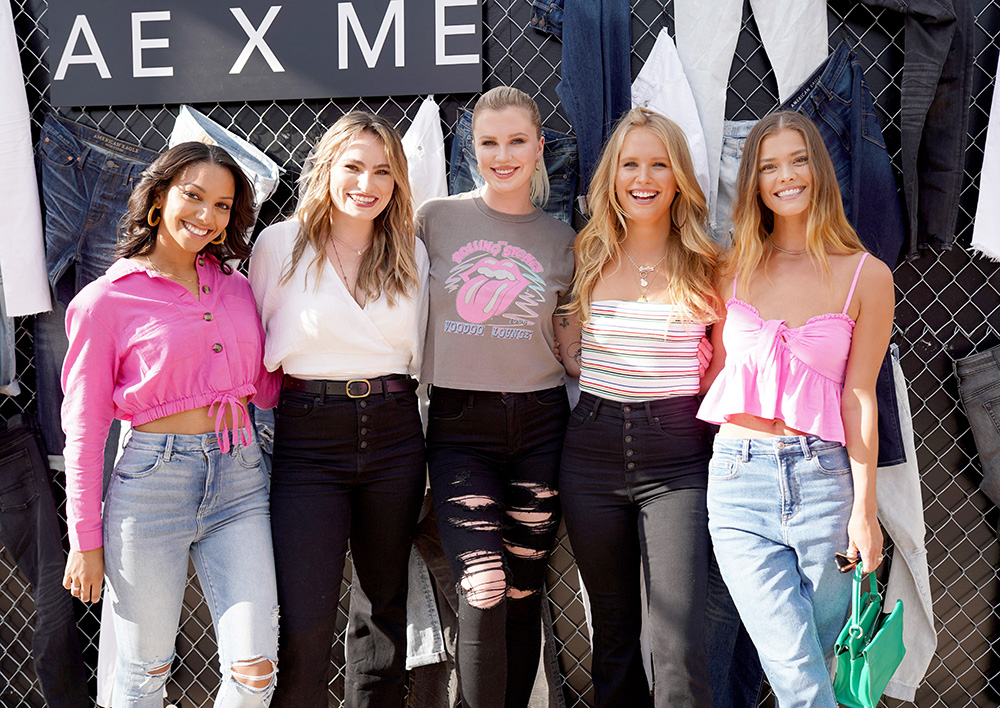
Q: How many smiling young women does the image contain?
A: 5